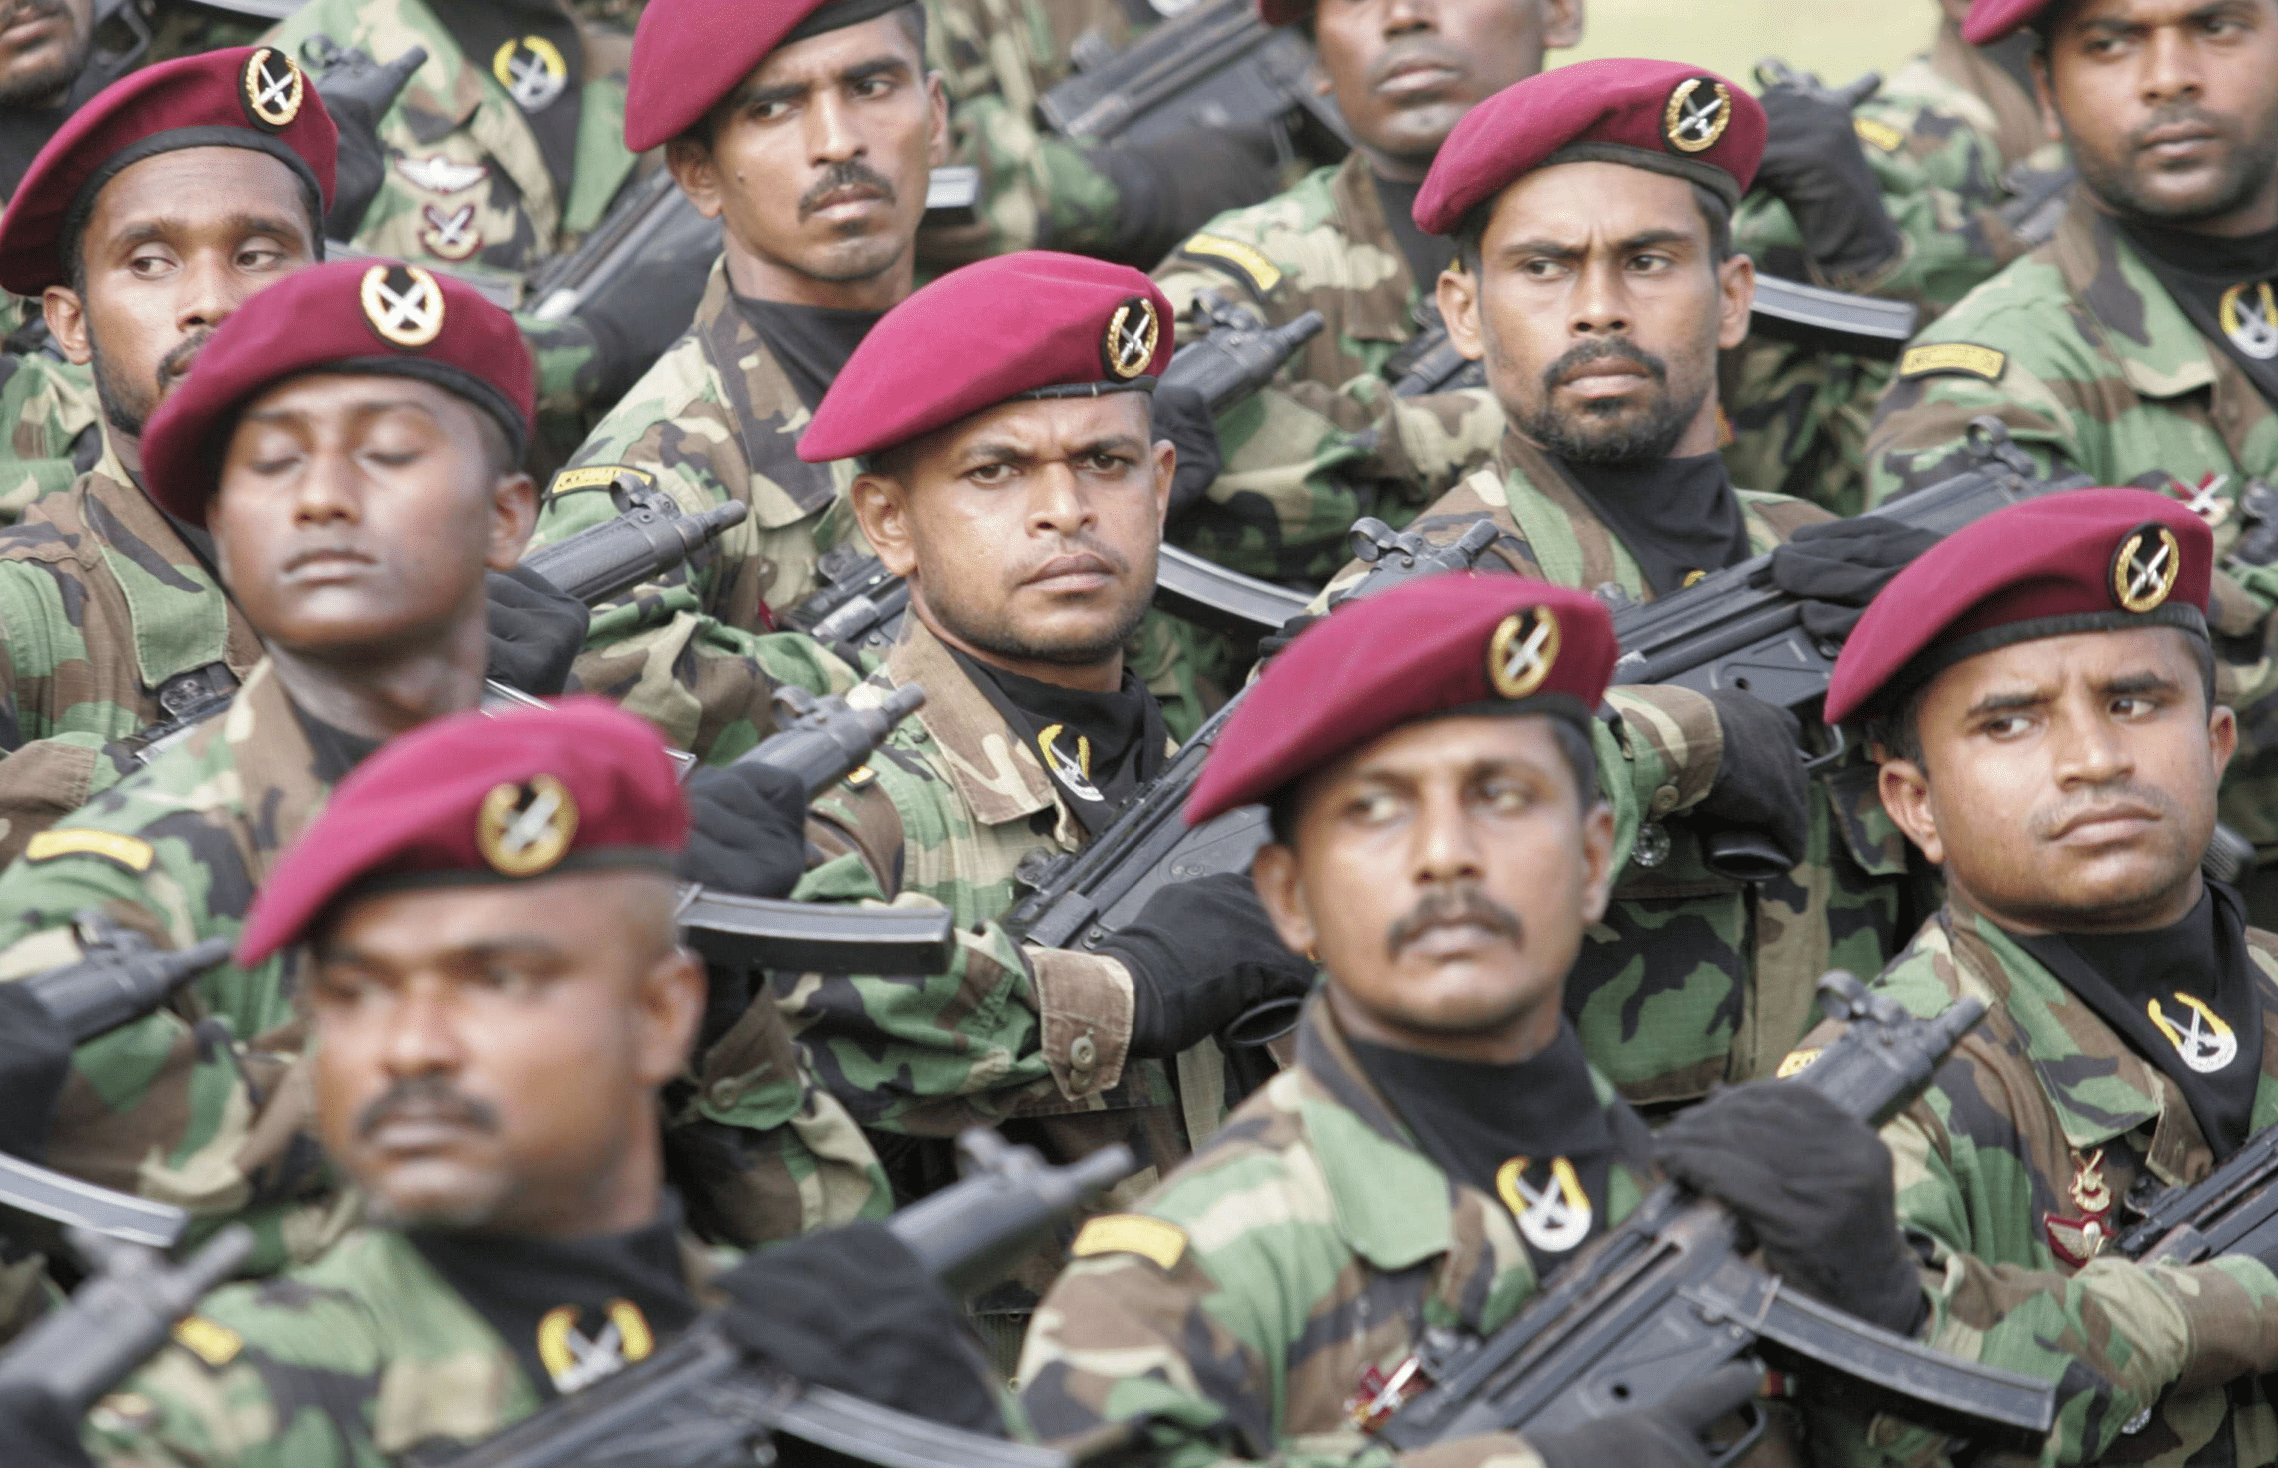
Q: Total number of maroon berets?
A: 10